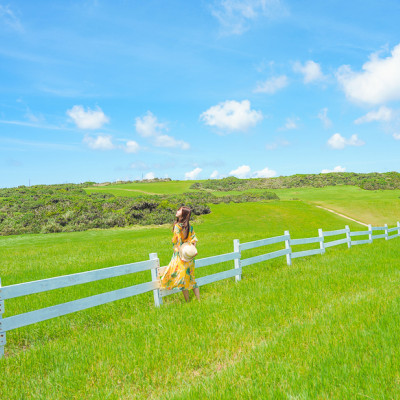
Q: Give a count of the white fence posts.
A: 9